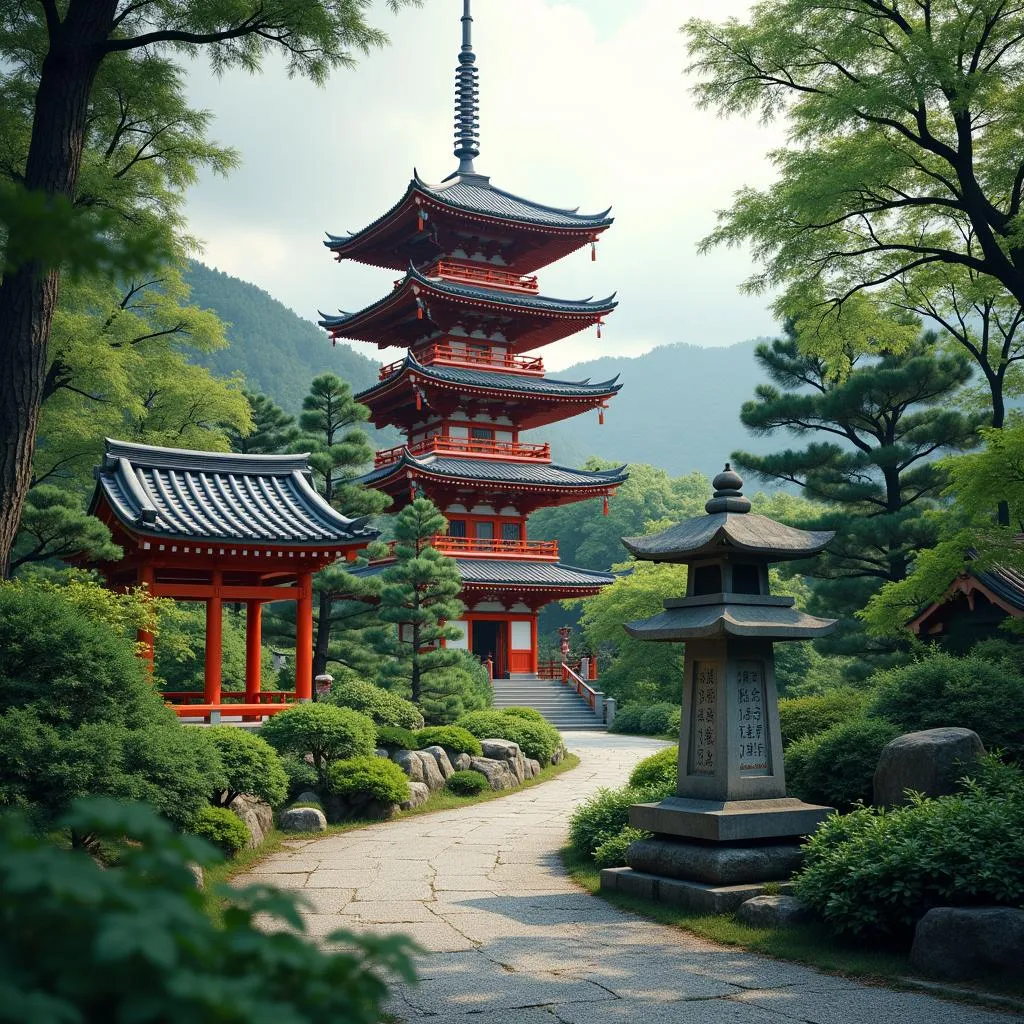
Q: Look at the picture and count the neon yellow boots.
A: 0